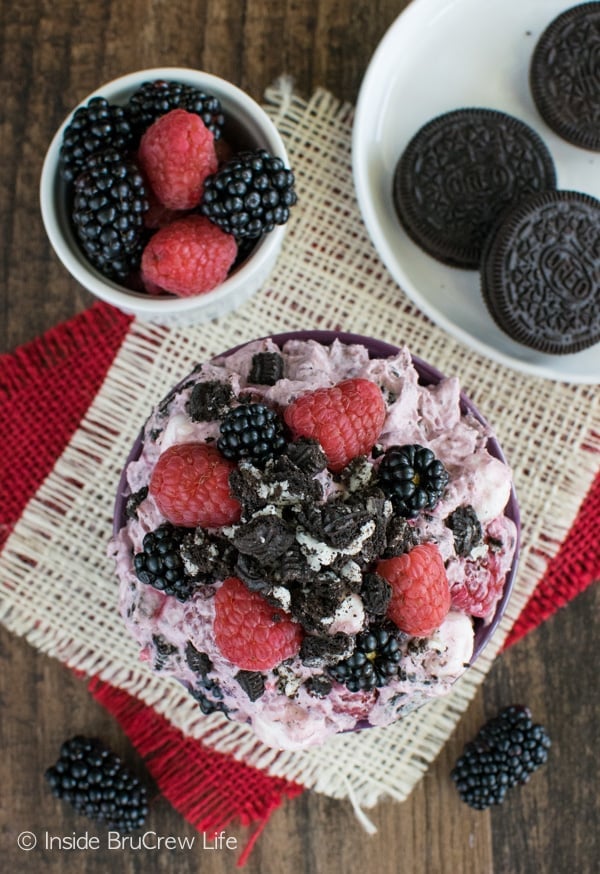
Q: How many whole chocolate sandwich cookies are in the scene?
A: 3